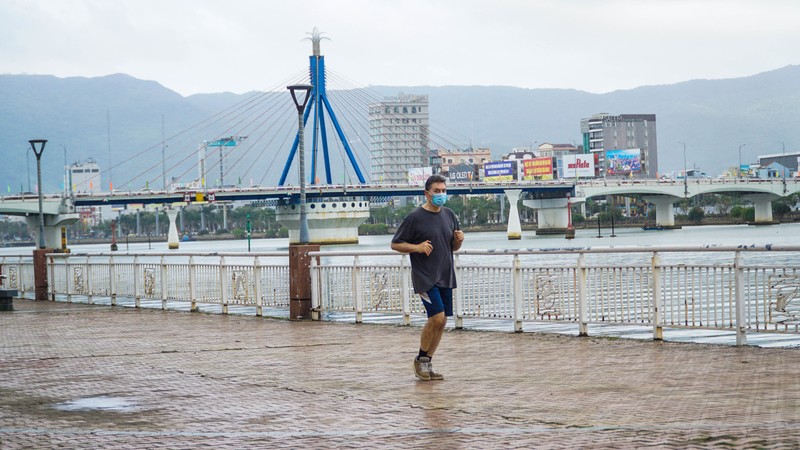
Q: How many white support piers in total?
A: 7